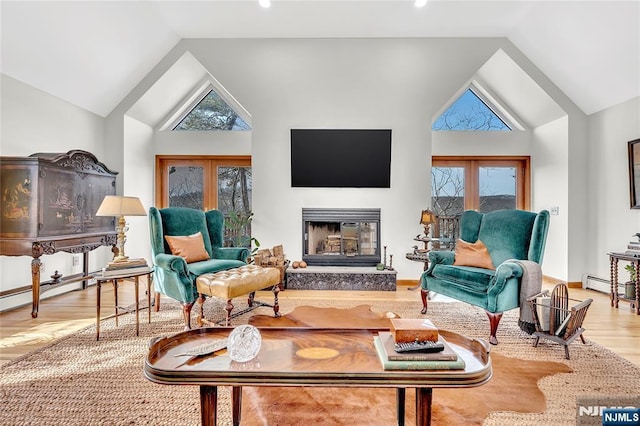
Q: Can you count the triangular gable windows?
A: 2